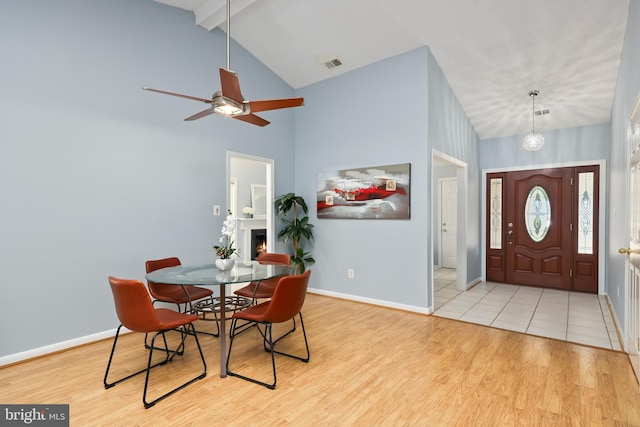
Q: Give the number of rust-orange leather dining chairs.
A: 4